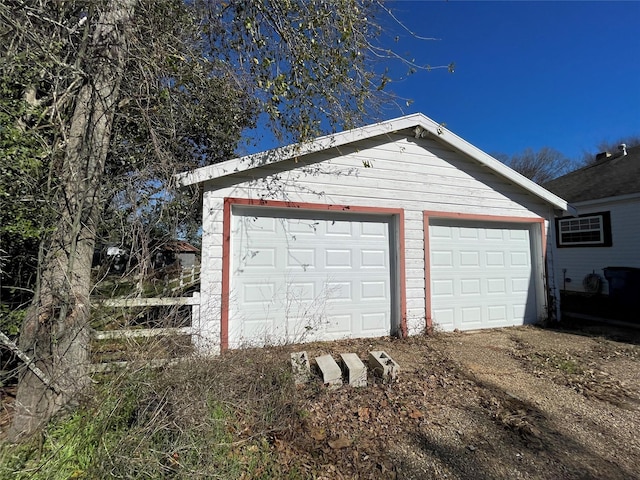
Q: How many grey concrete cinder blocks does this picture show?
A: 4